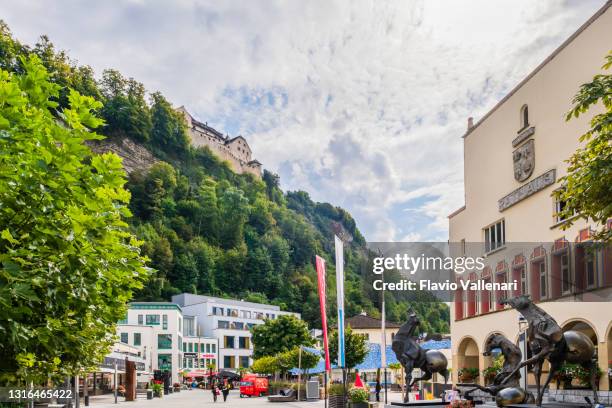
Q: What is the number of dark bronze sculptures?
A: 3